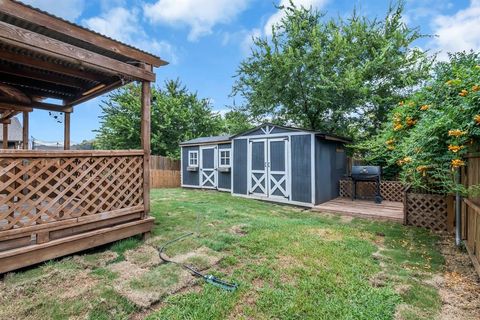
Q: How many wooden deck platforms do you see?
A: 2